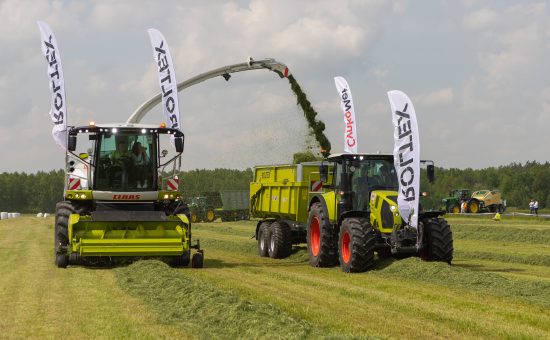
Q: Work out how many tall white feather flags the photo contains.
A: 4